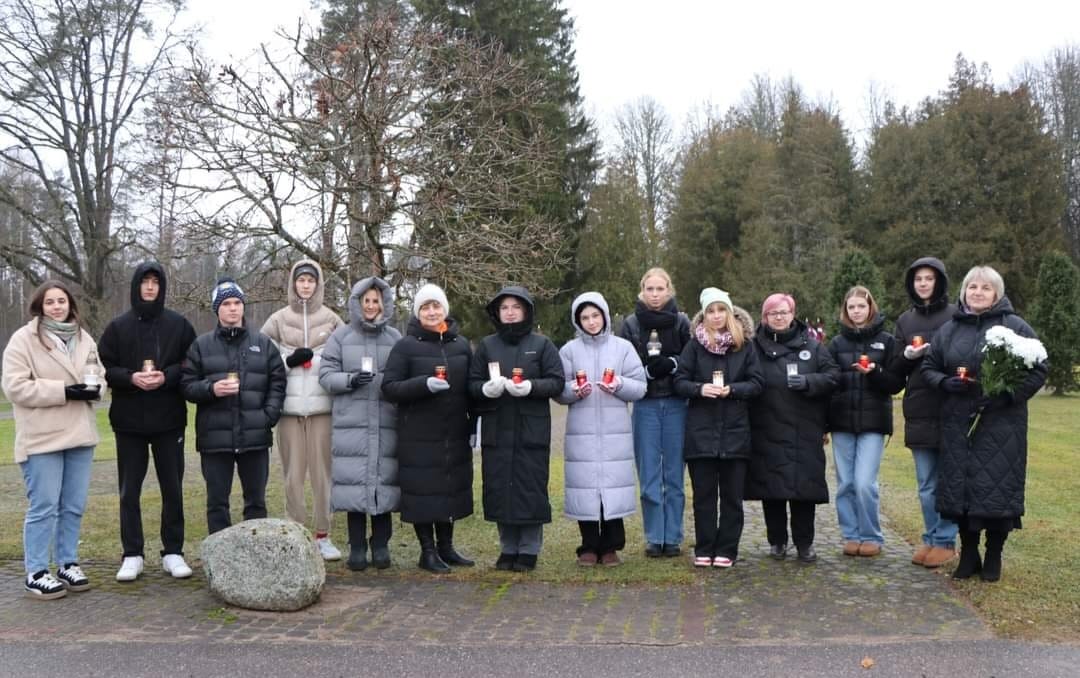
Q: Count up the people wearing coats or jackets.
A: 14